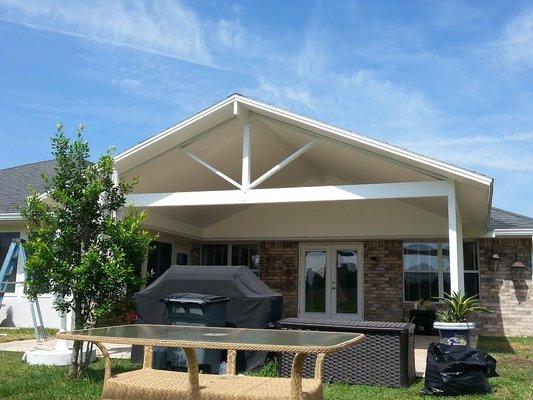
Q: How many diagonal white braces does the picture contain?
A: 2